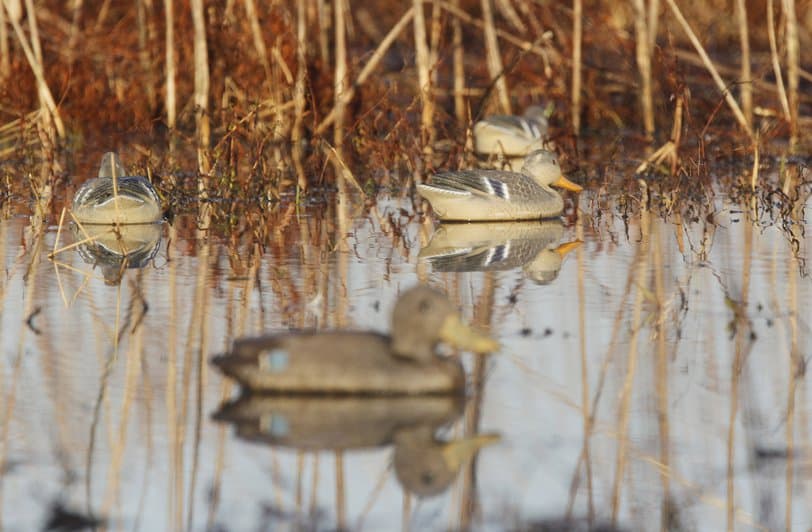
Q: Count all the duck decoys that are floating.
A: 4